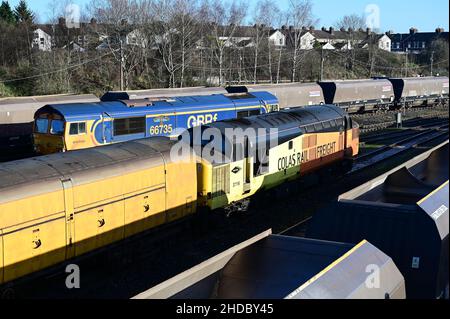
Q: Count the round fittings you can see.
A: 3